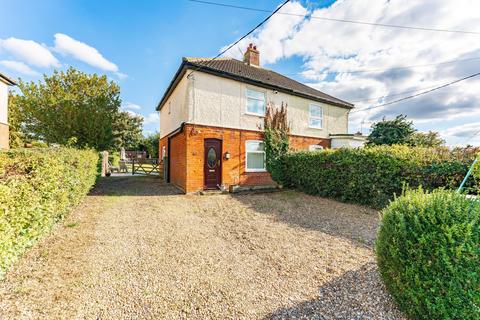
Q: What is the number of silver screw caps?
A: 0